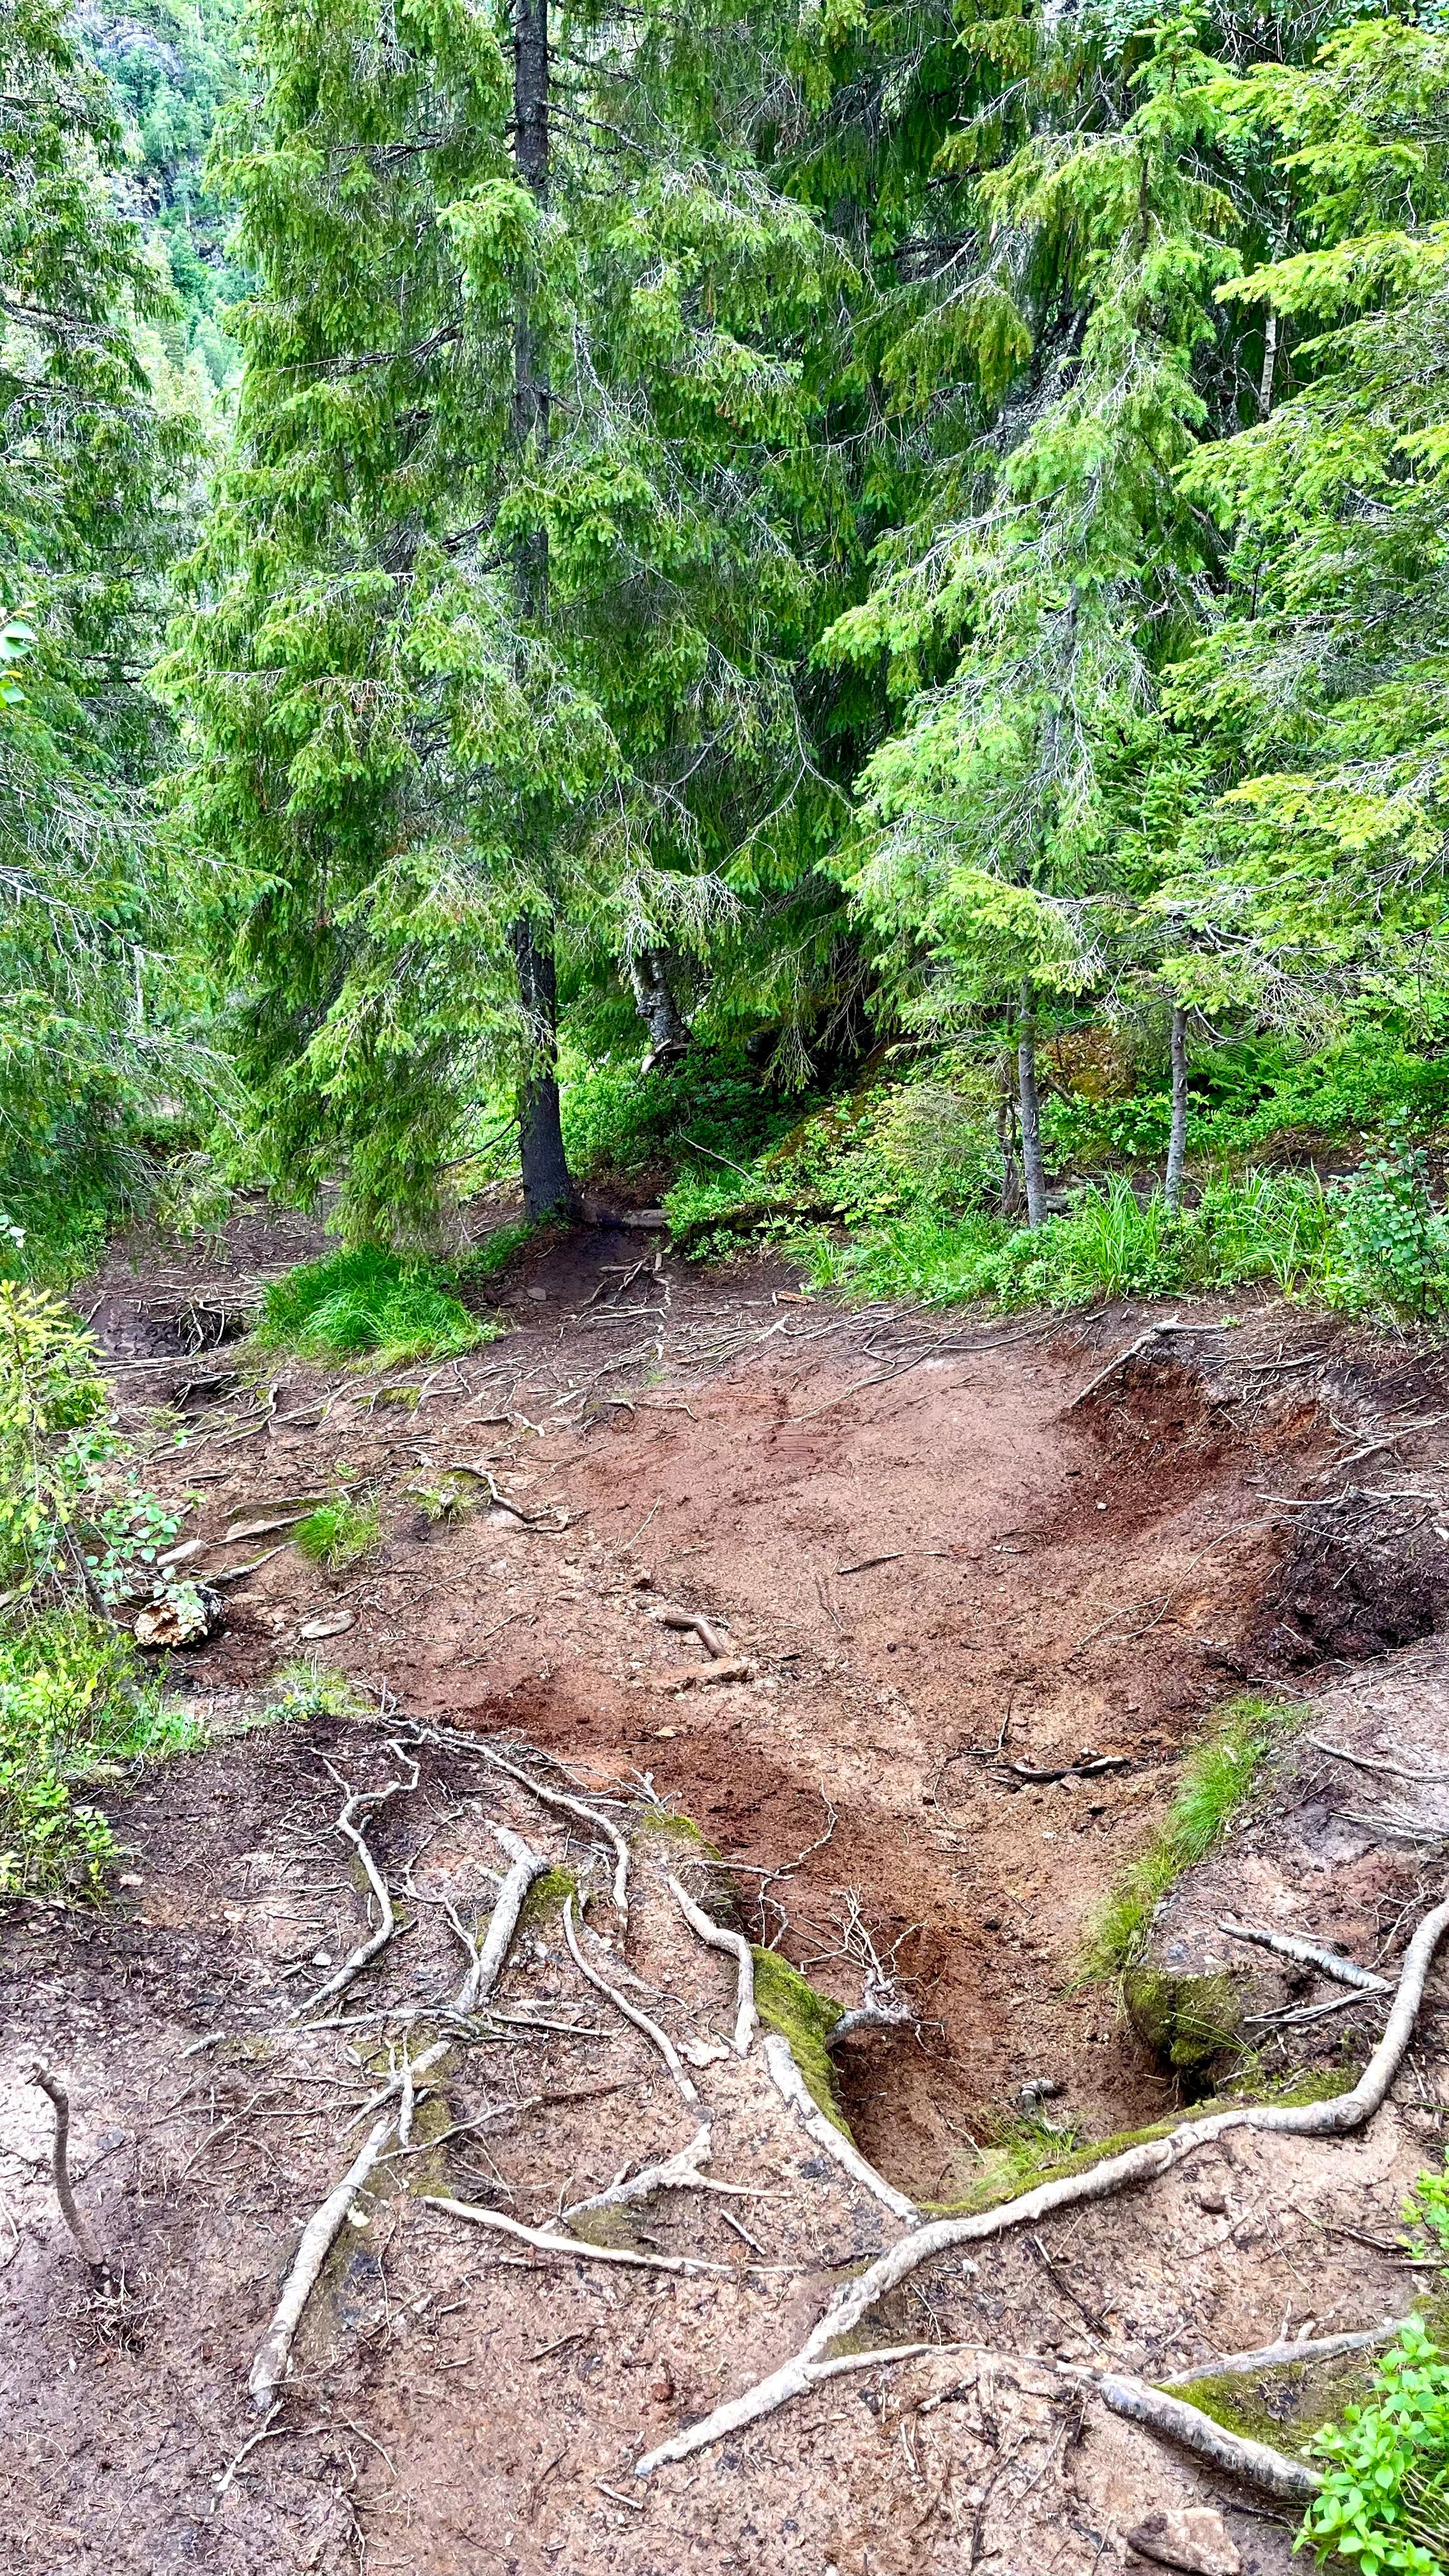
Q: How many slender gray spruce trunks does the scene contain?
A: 2